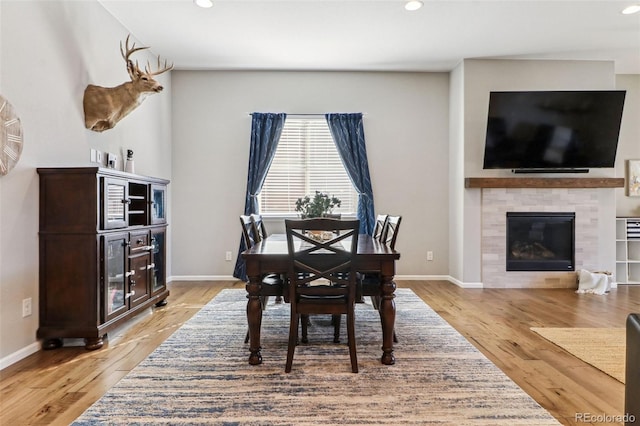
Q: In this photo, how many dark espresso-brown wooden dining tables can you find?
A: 1